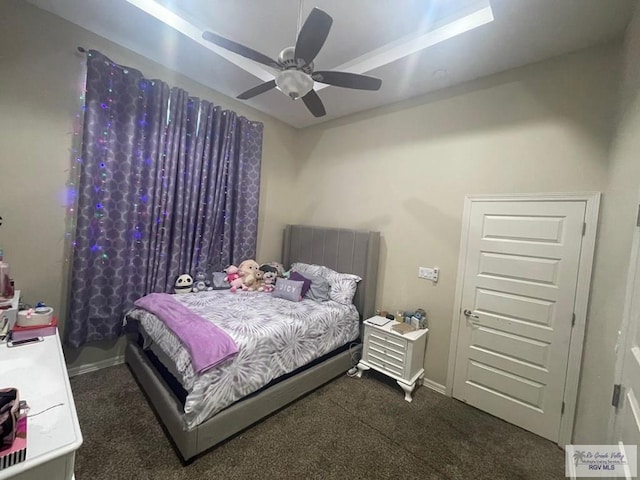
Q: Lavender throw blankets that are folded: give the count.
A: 1